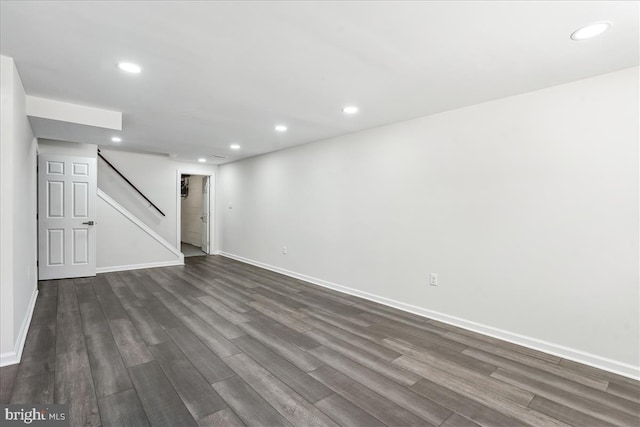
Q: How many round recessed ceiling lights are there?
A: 7